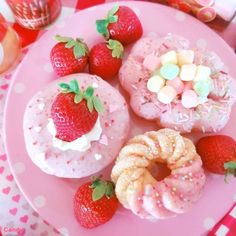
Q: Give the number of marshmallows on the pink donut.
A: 11